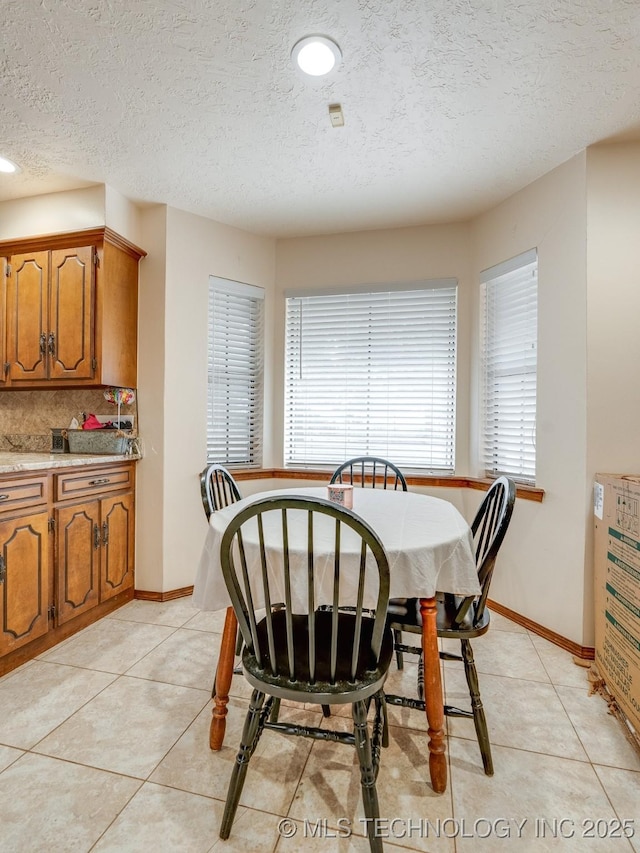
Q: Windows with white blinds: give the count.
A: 3